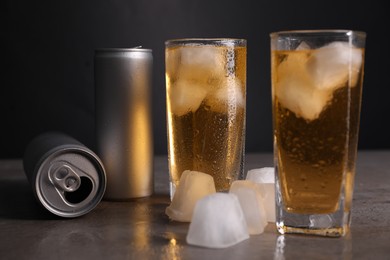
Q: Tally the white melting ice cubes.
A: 4